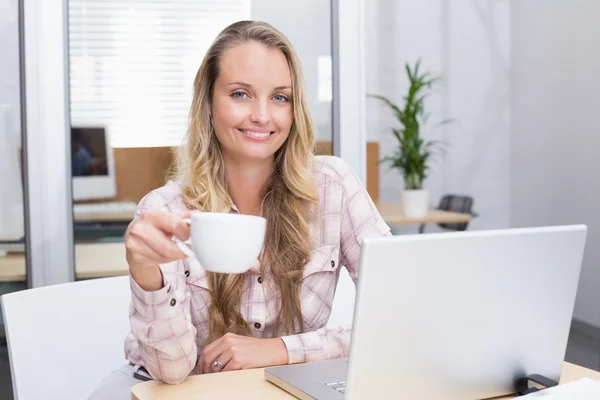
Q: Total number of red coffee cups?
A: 0